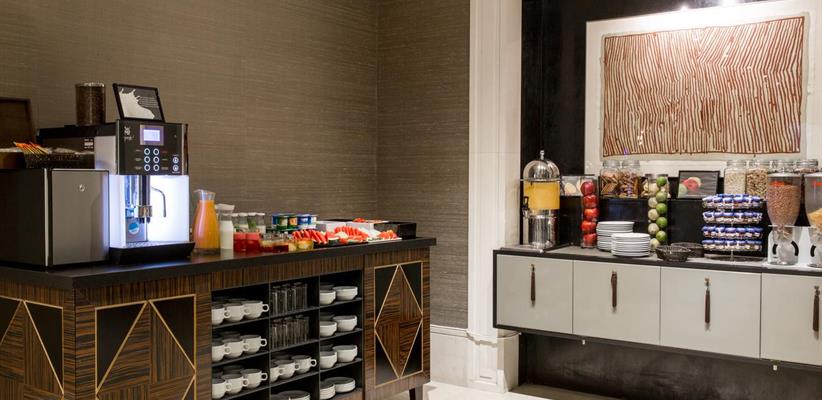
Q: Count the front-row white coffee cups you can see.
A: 12